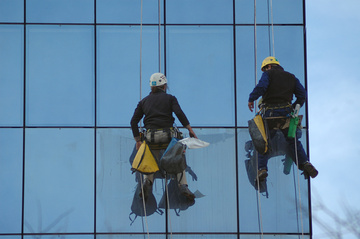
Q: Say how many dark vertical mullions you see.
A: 5